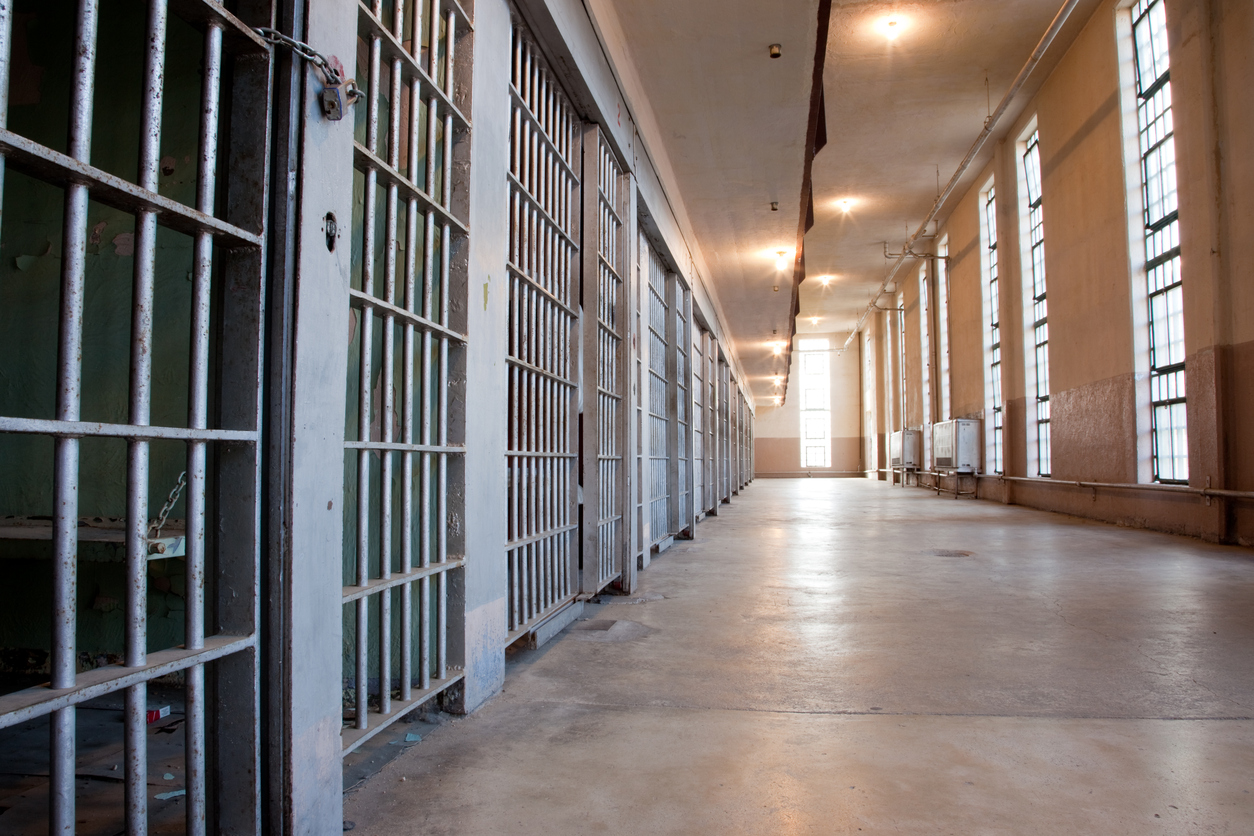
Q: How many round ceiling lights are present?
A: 8